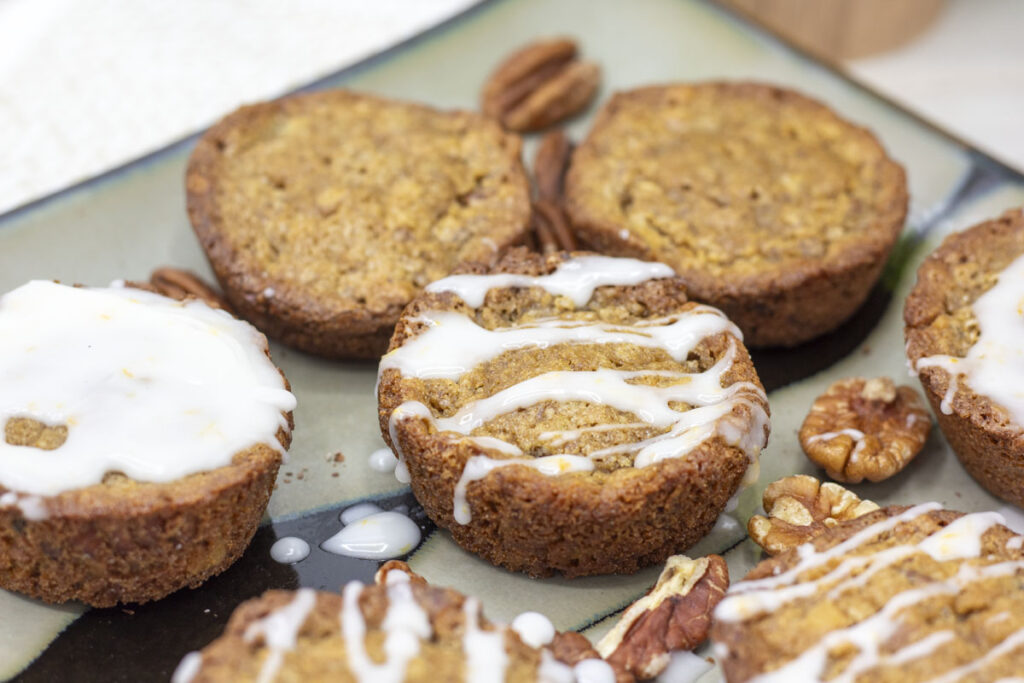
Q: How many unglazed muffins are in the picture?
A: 2